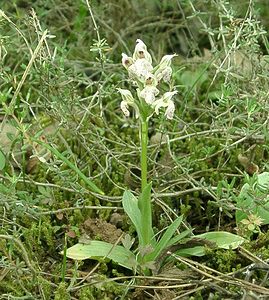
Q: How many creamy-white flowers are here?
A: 6